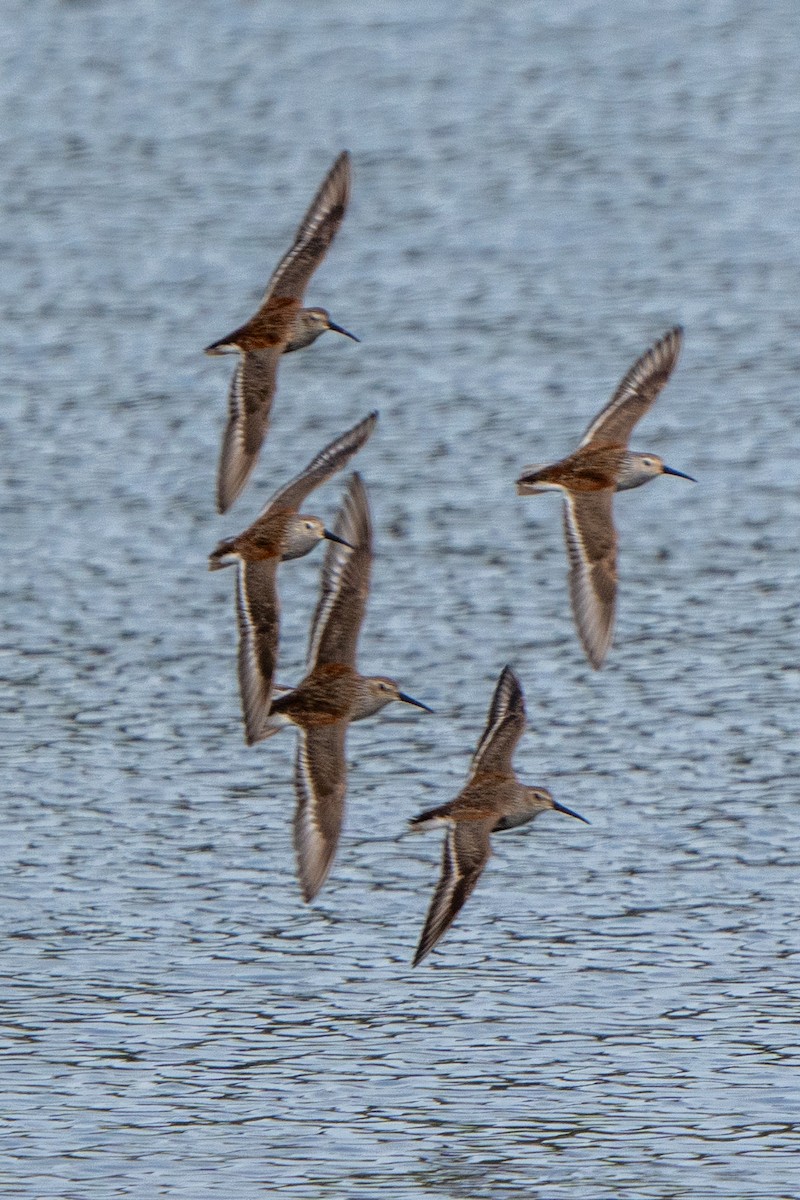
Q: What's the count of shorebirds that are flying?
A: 5